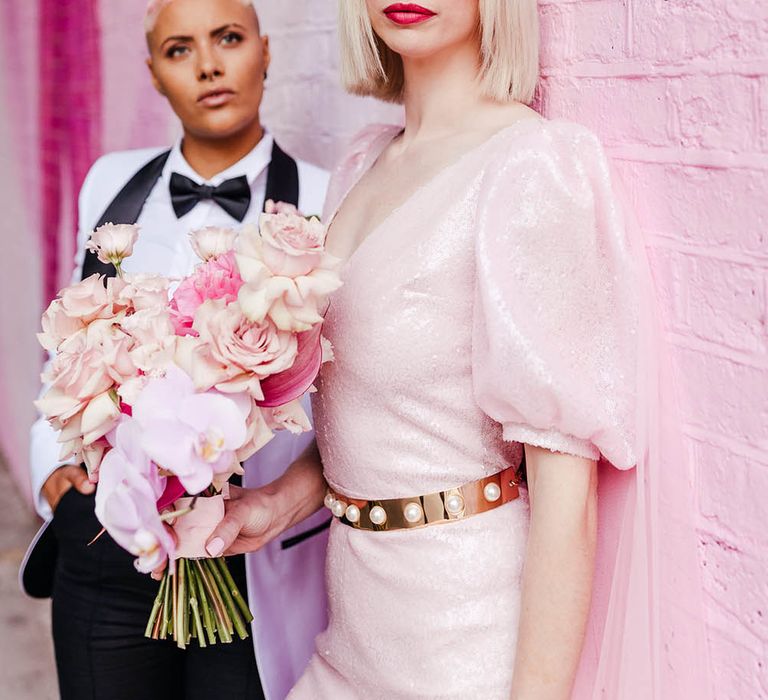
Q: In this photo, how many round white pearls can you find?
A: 7